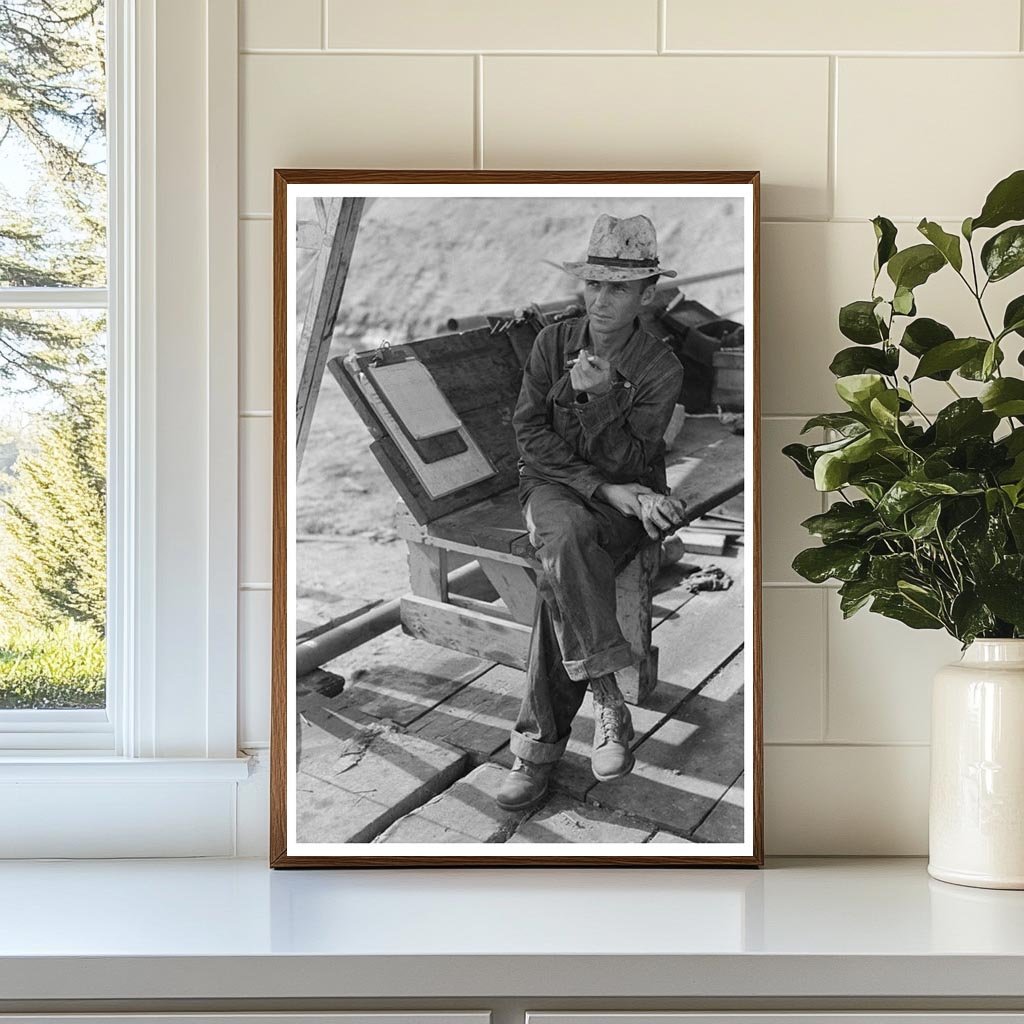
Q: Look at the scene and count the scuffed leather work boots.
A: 2